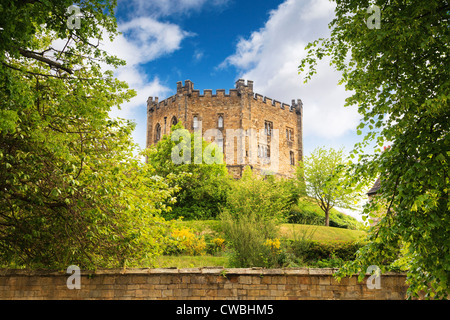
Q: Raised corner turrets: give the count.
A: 4